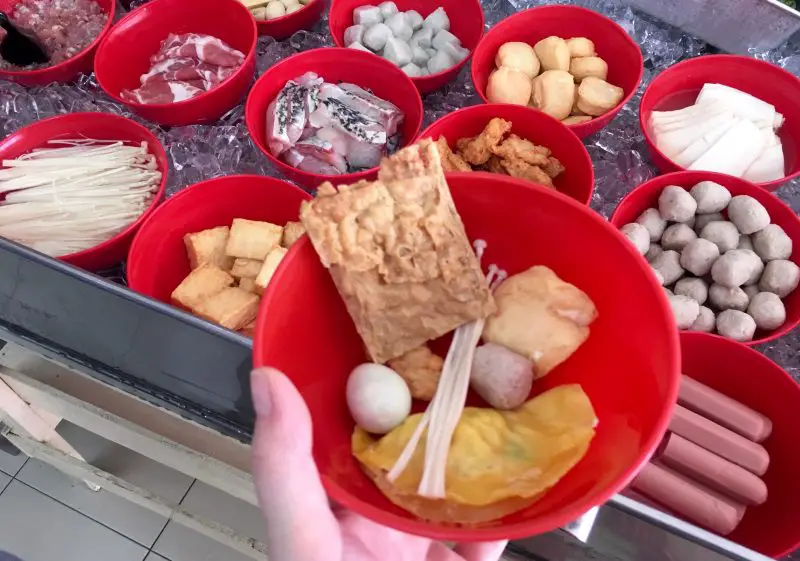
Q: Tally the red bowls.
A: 13